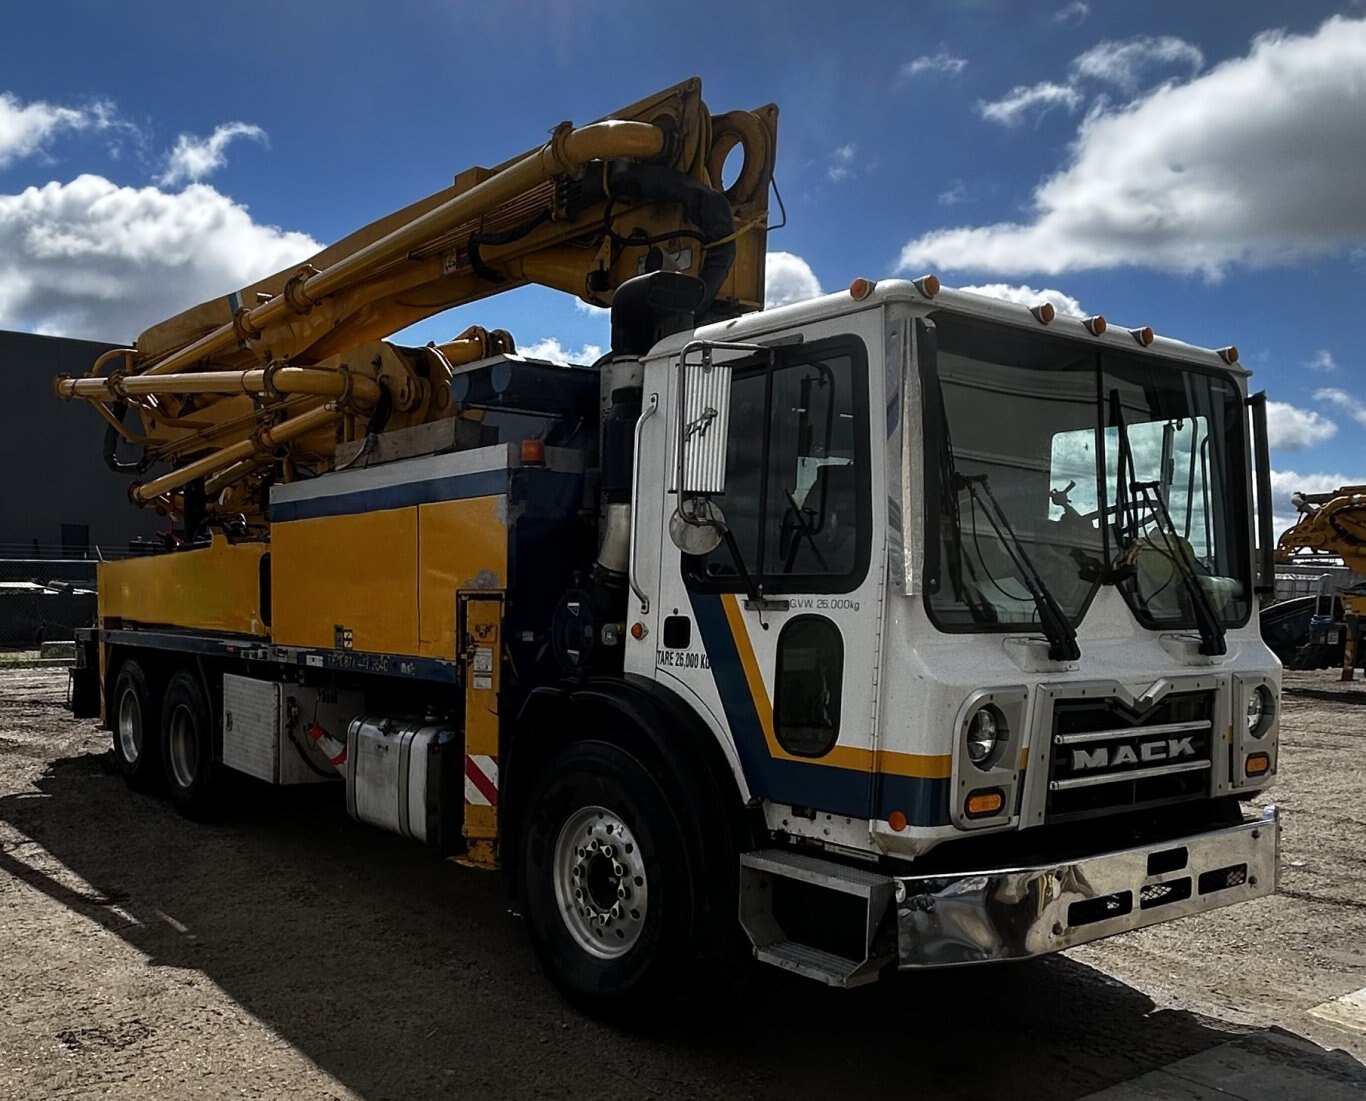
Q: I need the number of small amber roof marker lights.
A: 6